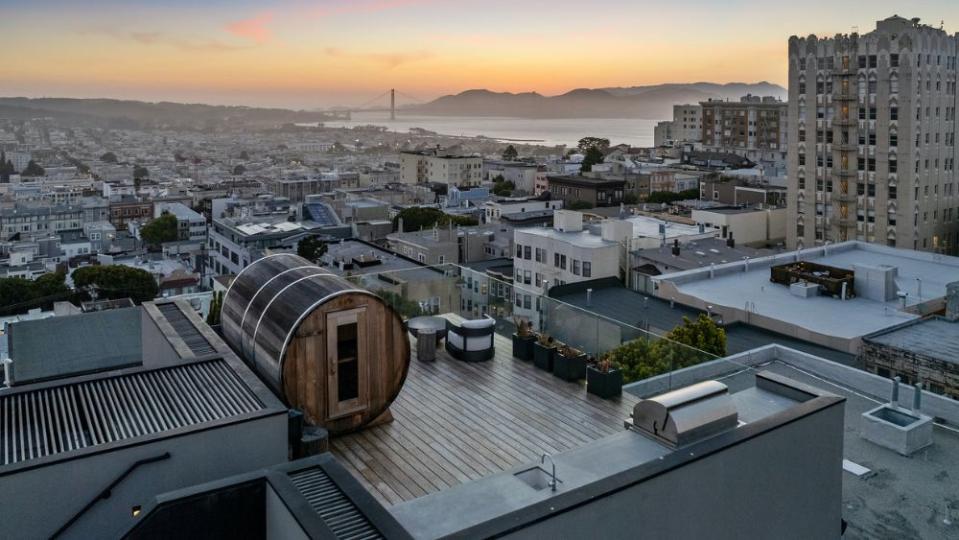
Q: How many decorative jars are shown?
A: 4